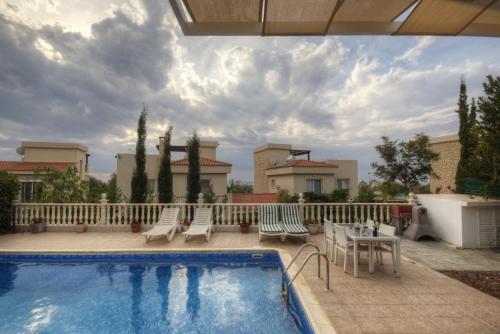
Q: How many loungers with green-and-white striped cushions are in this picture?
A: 2